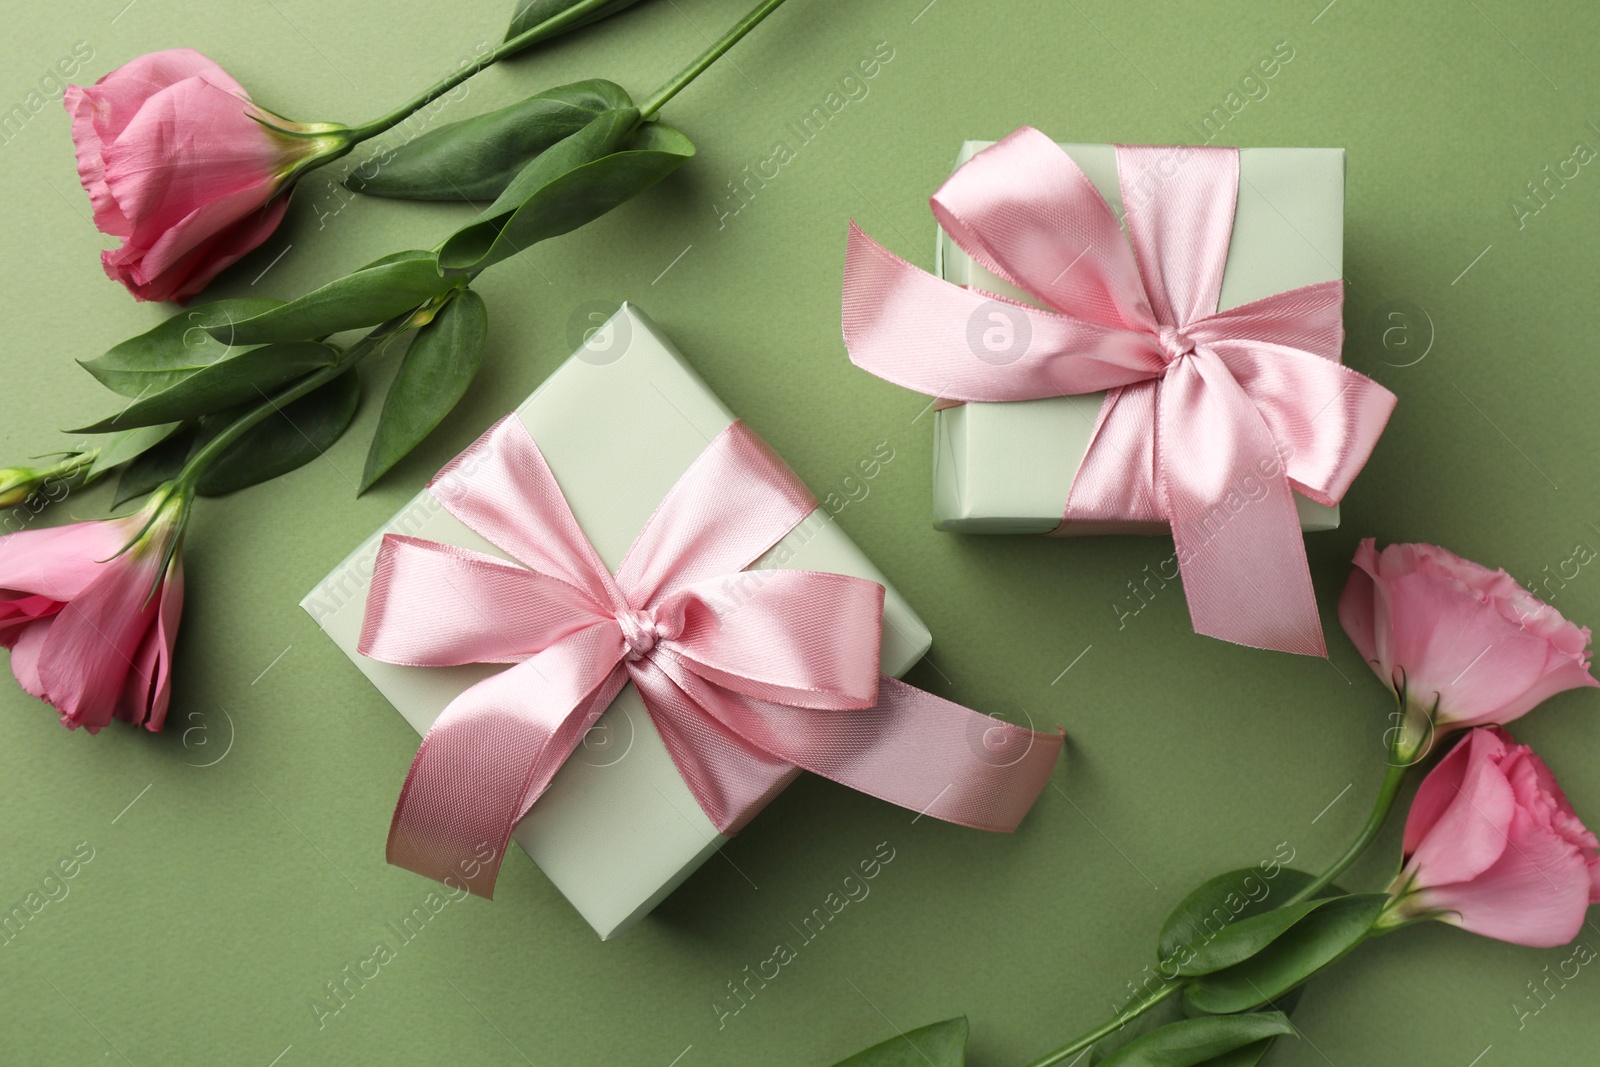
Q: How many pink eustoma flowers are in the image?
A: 4